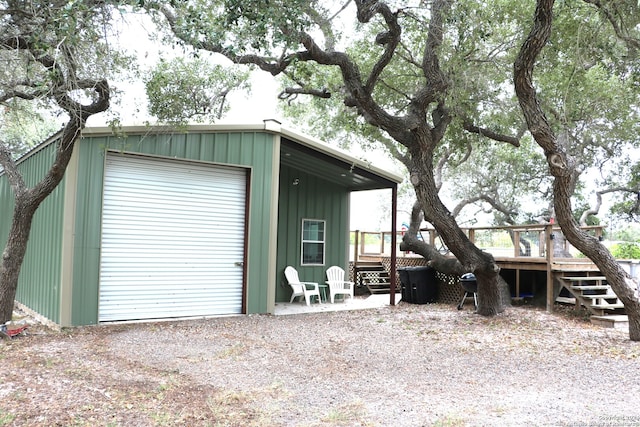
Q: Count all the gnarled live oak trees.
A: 3